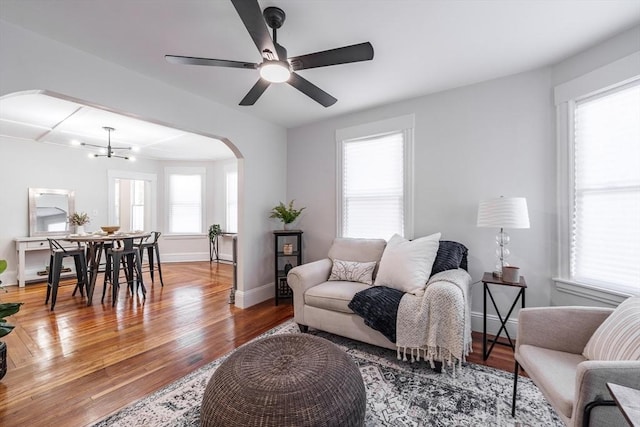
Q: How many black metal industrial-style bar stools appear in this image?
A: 4